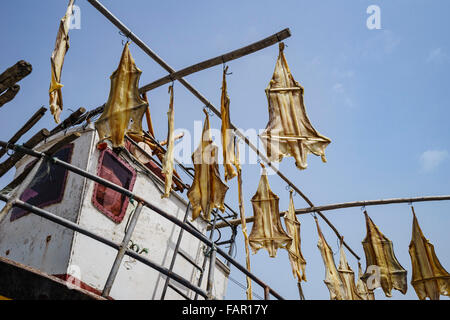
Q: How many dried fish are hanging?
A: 13